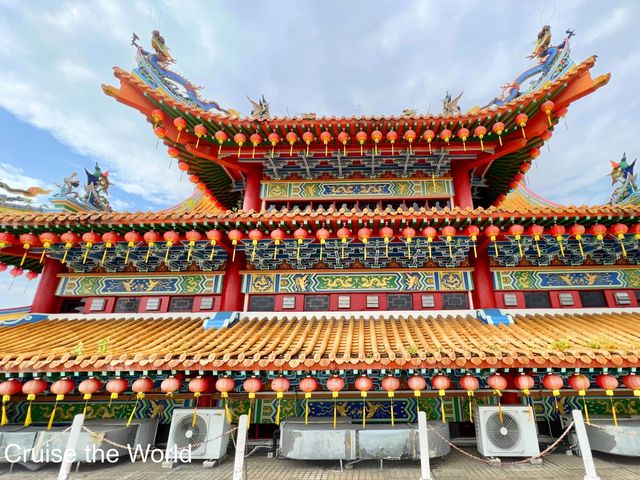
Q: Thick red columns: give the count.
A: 5